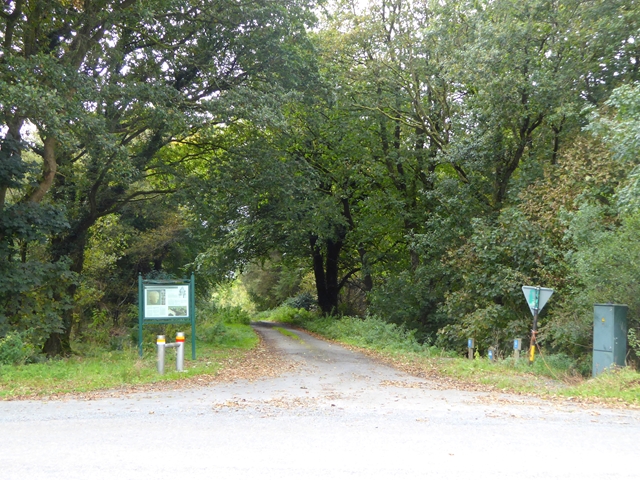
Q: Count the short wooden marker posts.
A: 3